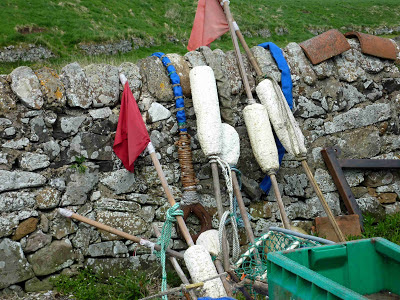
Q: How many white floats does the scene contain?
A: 6